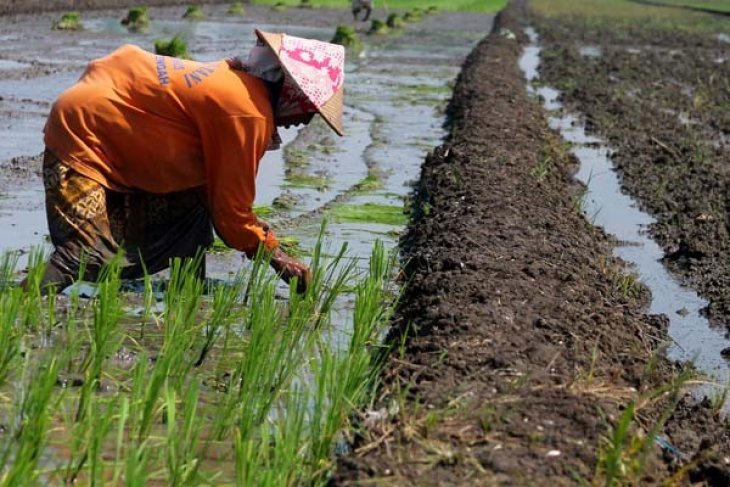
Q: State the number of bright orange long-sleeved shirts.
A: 1